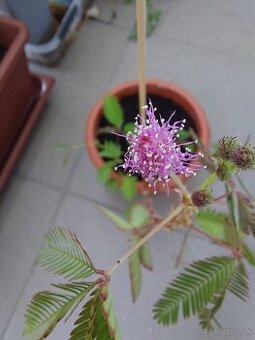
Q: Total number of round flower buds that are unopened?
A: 3